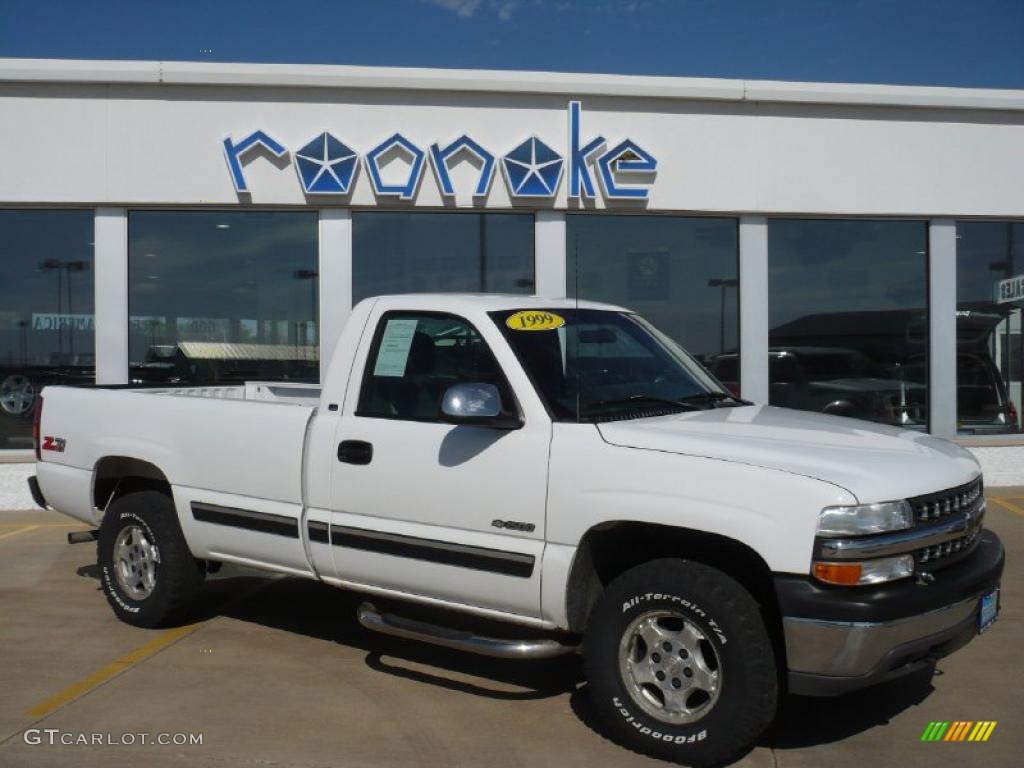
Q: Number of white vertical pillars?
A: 5